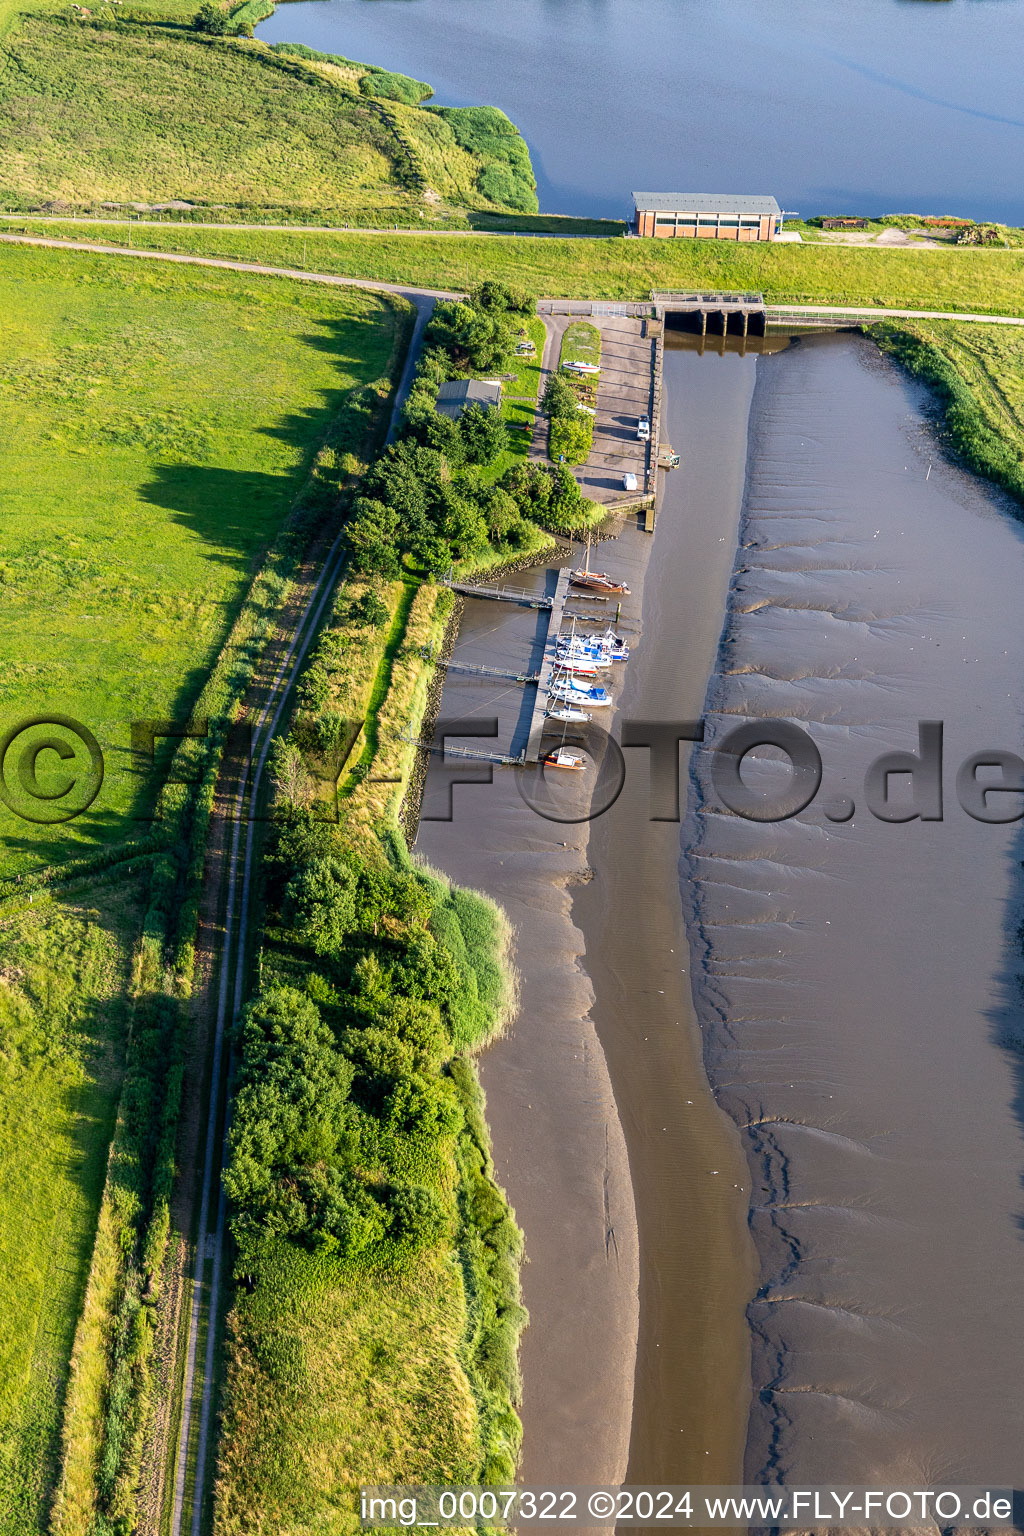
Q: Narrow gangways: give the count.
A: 3